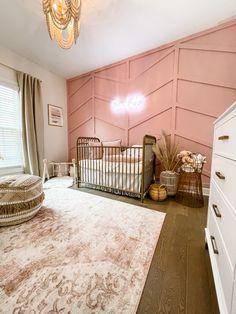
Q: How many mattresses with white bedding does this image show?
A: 1